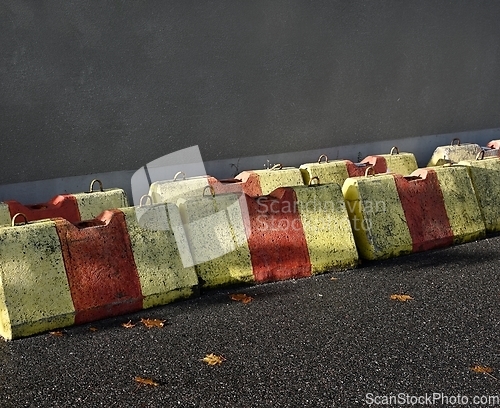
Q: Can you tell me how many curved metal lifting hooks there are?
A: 12